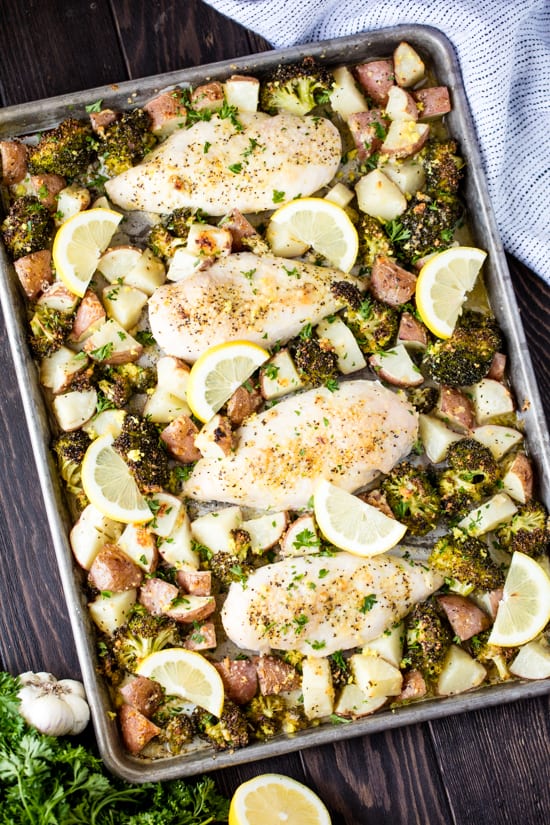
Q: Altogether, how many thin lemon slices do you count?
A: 8